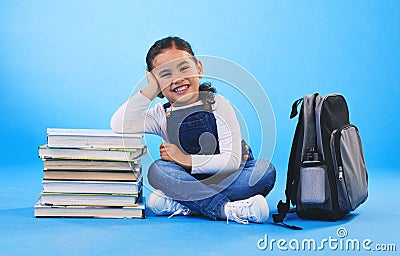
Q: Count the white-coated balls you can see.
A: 0